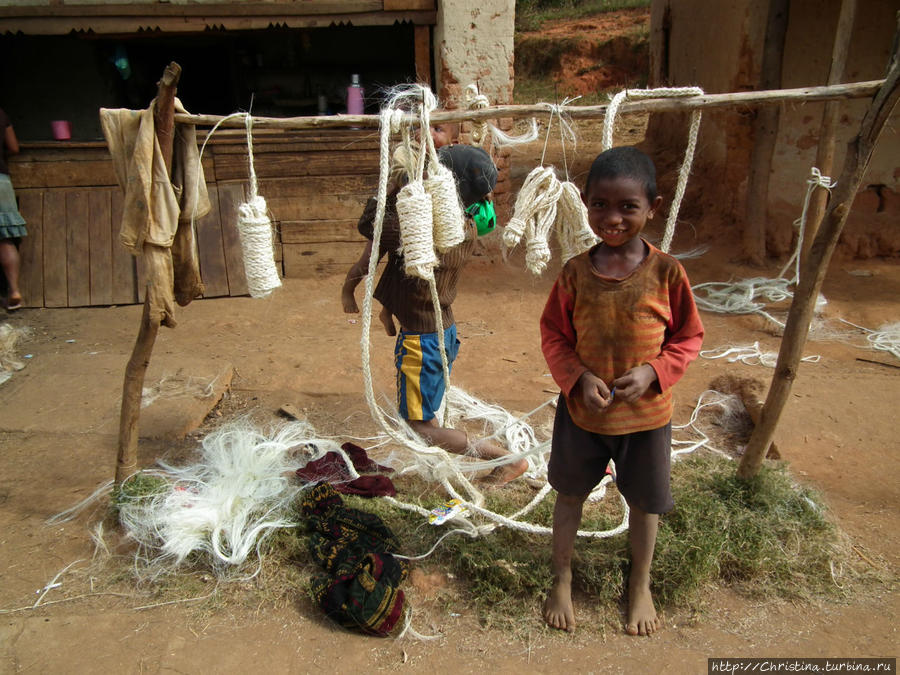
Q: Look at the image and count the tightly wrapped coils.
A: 3